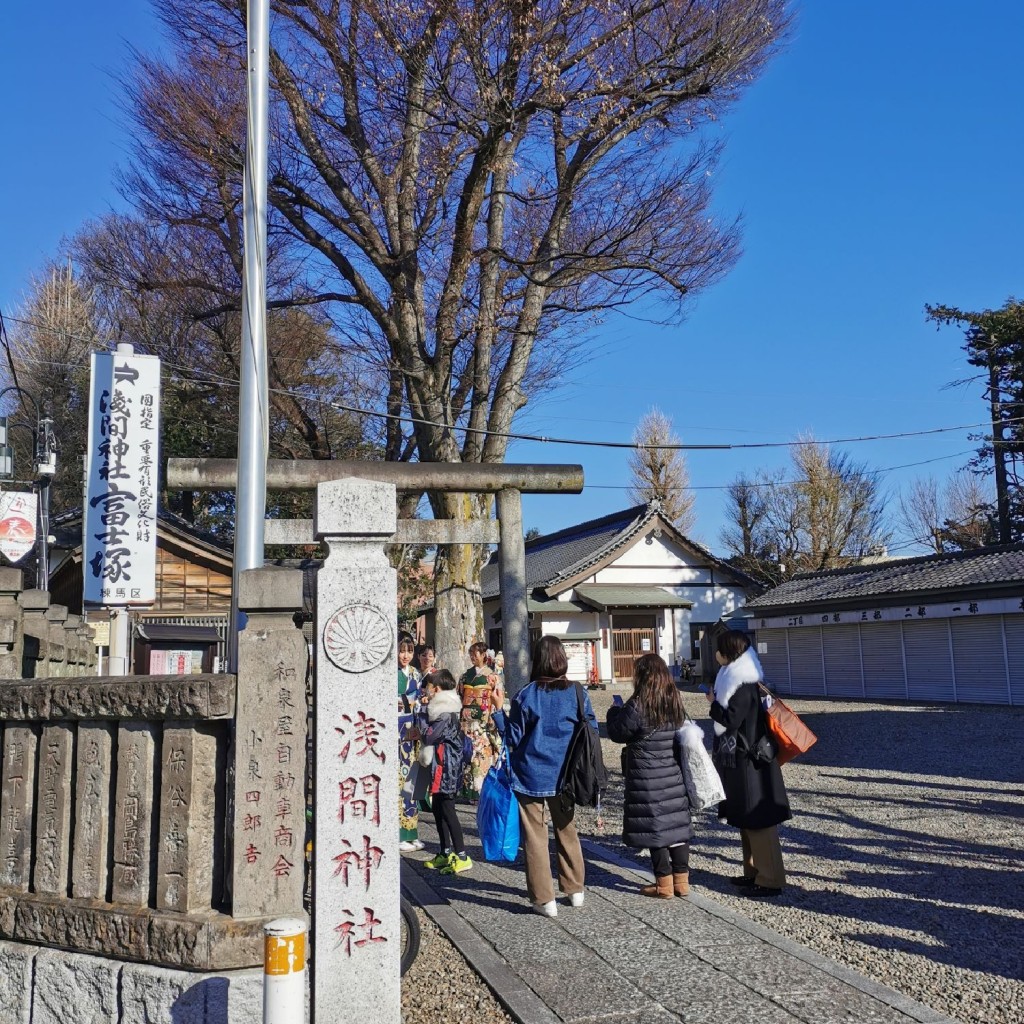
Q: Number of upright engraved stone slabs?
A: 7